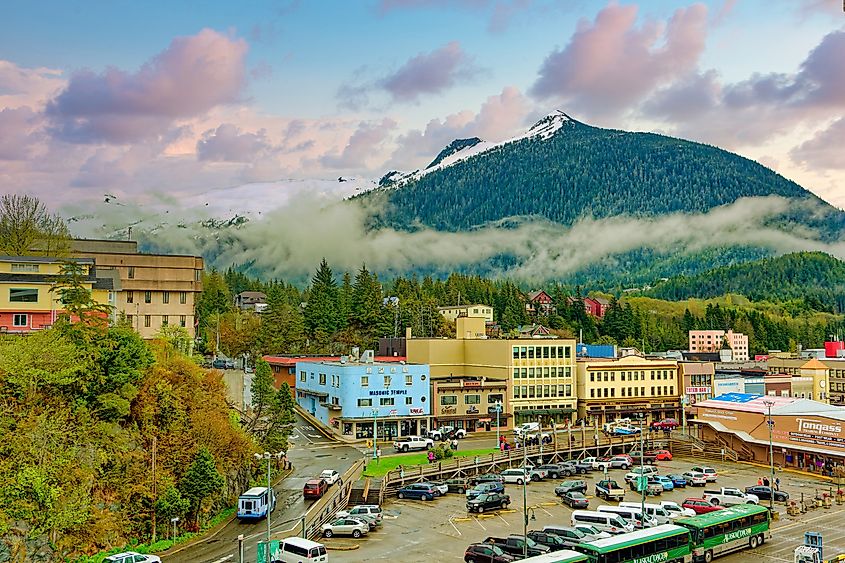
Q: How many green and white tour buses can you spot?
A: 3